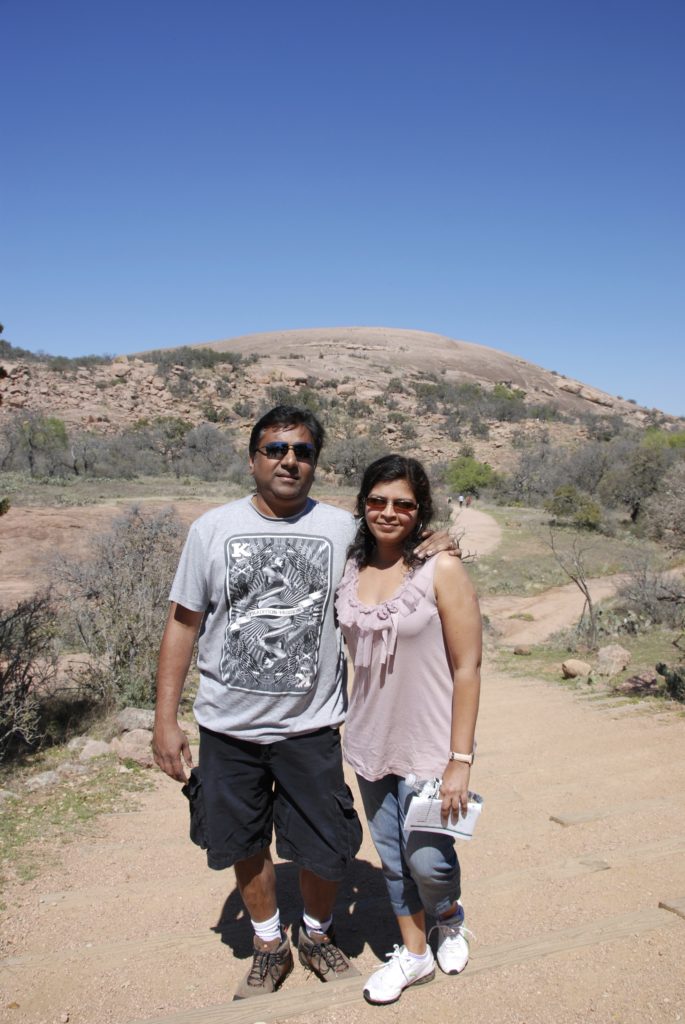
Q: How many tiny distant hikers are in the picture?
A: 3